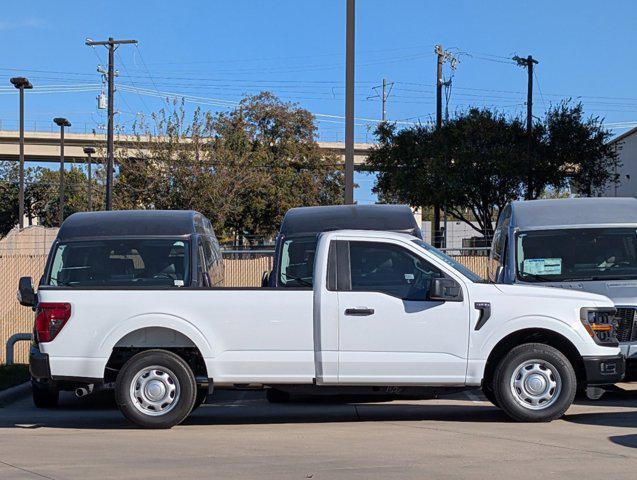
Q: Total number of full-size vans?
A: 3